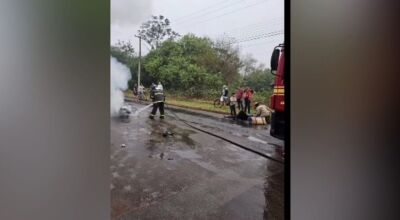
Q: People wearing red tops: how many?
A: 2